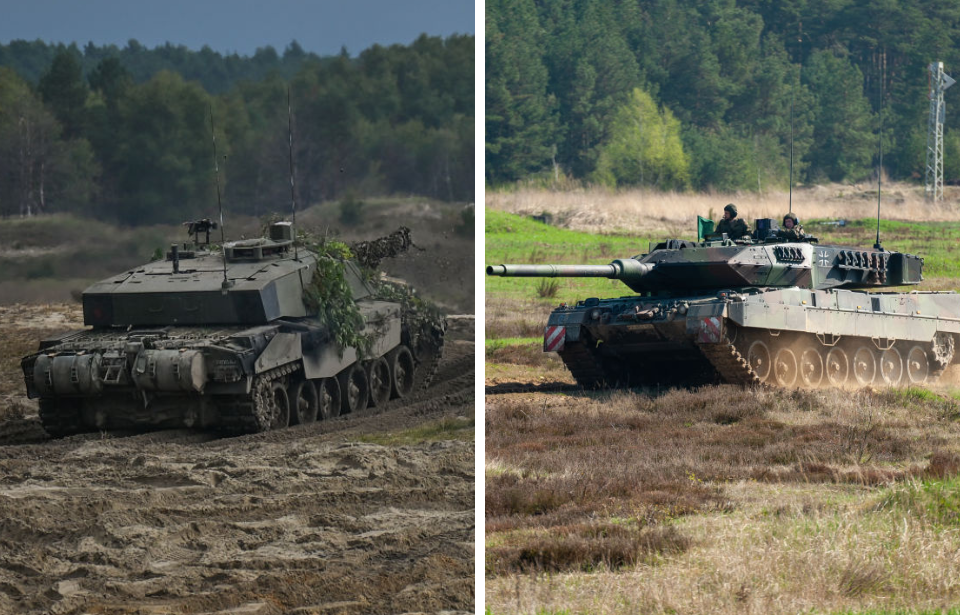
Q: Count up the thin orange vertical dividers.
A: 0